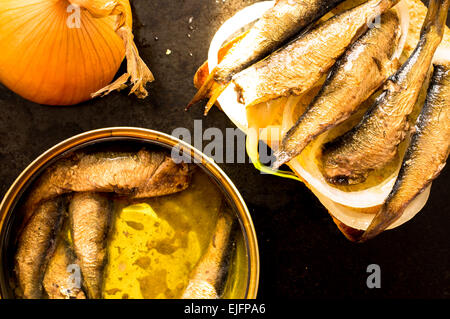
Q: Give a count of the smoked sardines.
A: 10